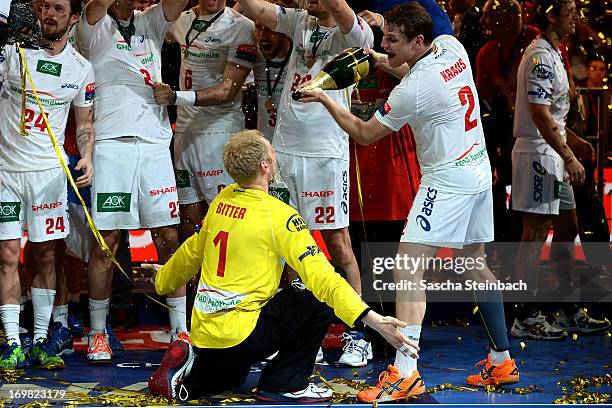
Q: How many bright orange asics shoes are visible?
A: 2